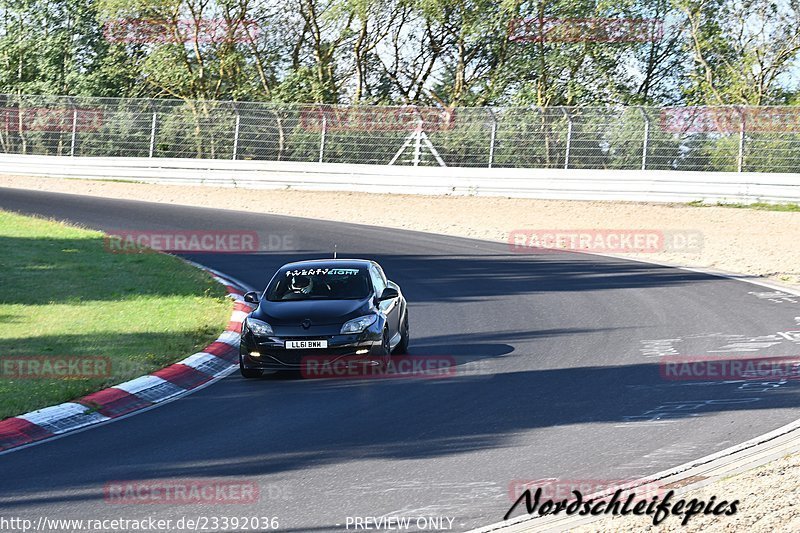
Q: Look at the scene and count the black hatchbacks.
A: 1